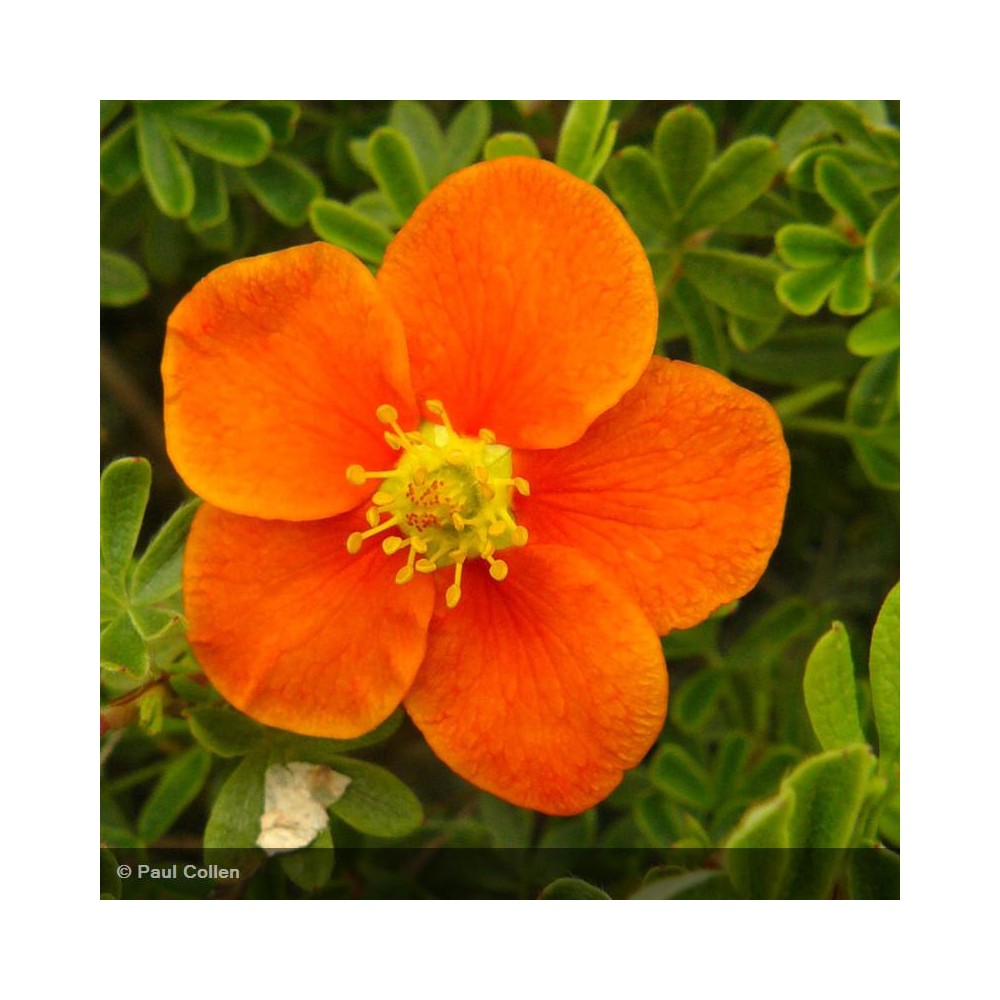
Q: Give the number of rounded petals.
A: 5